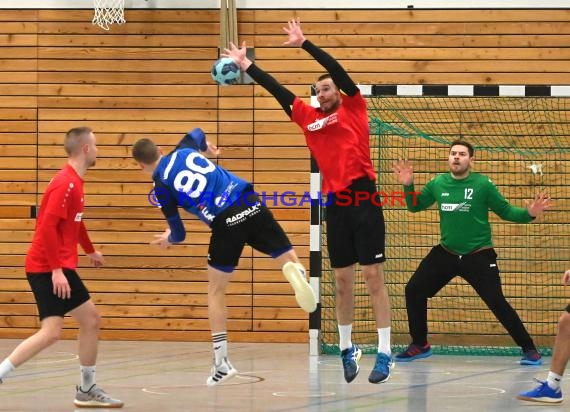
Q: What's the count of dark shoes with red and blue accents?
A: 2